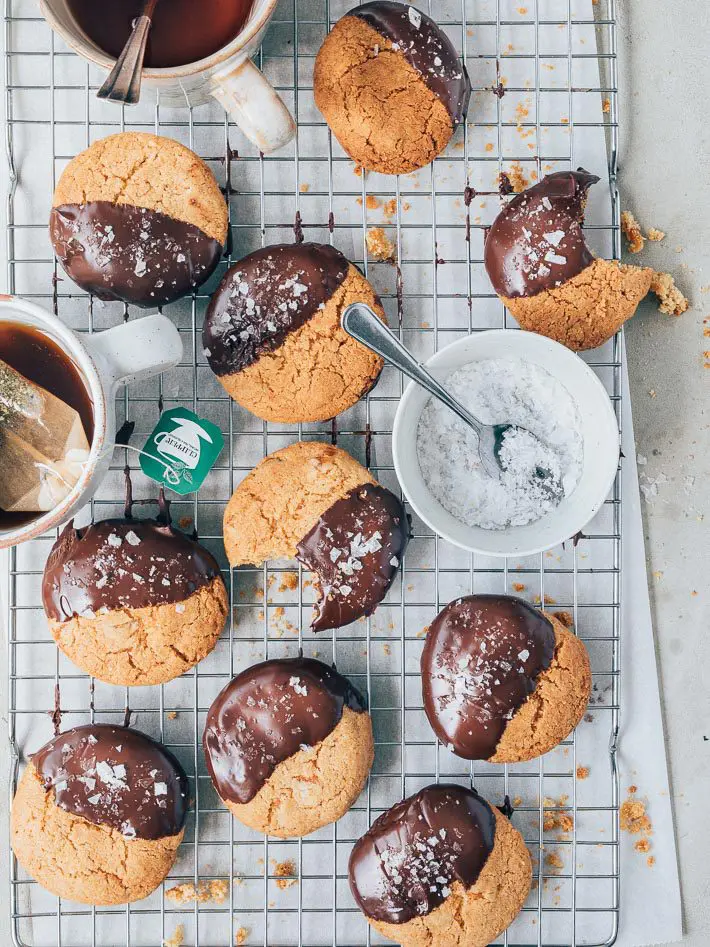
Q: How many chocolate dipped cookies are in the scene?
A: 10